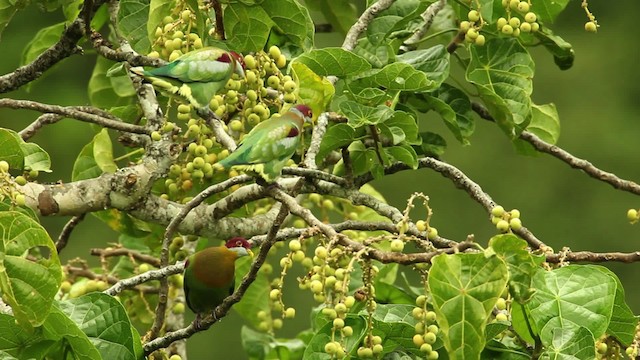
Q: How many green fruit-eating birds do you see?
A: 3